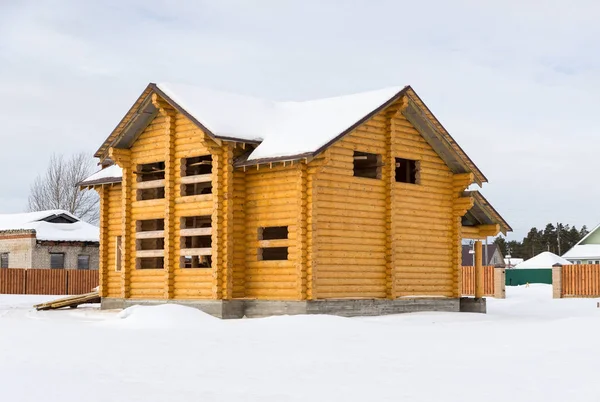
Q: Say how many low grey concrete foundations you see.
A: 1